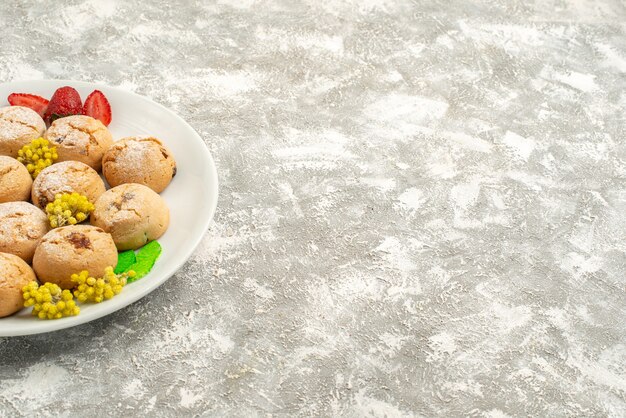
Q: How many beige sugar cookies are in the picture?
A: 9